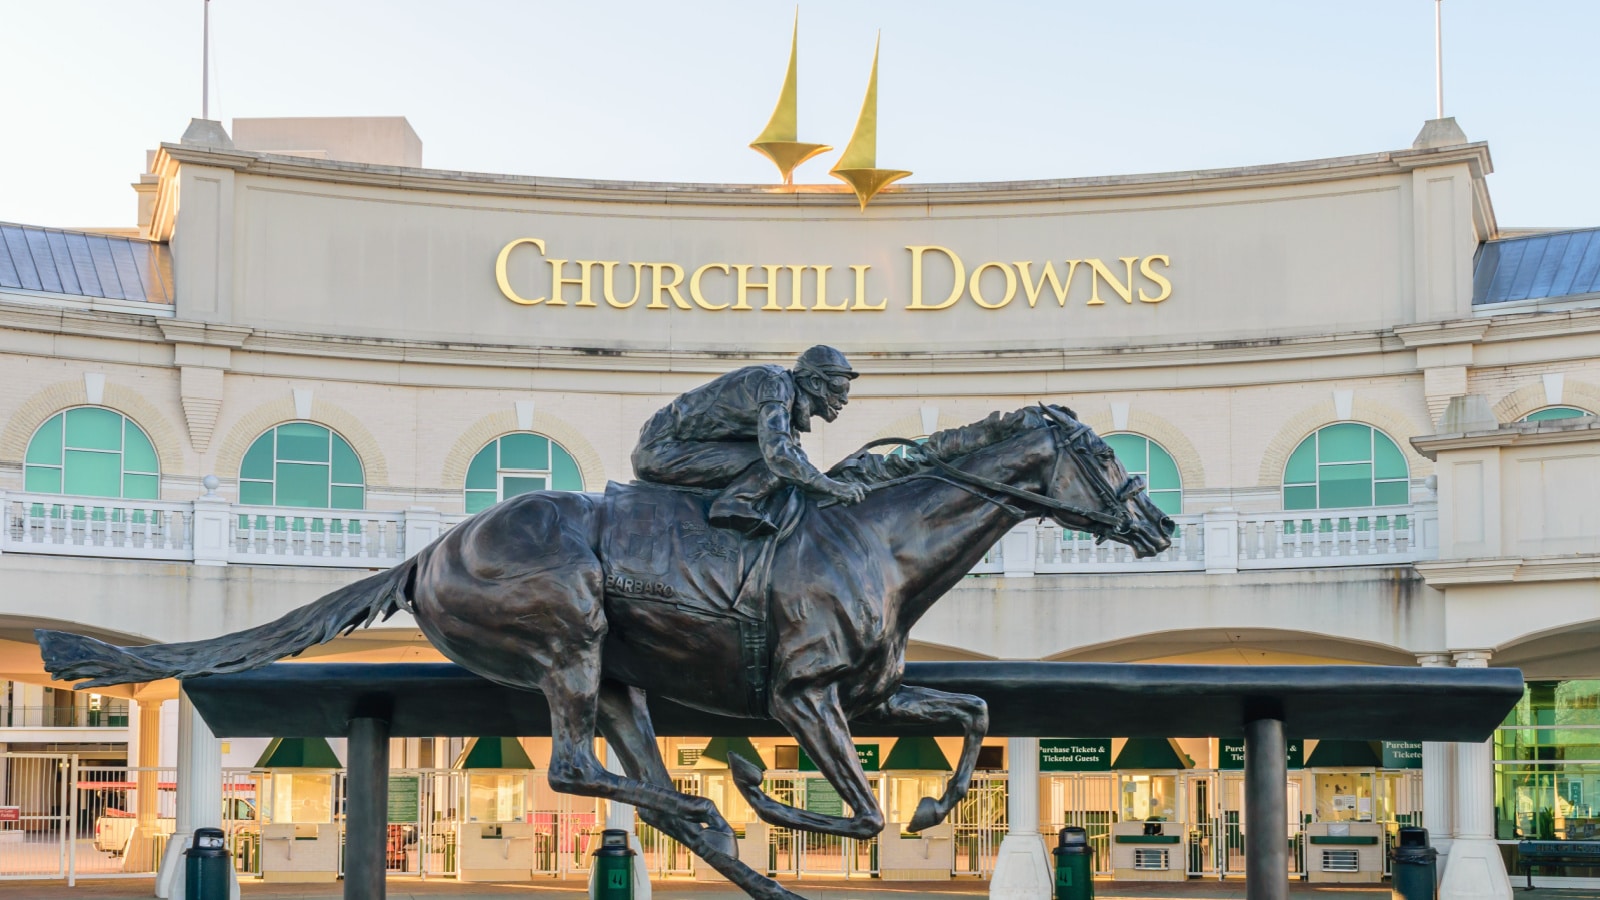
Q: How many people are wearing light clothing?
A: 0